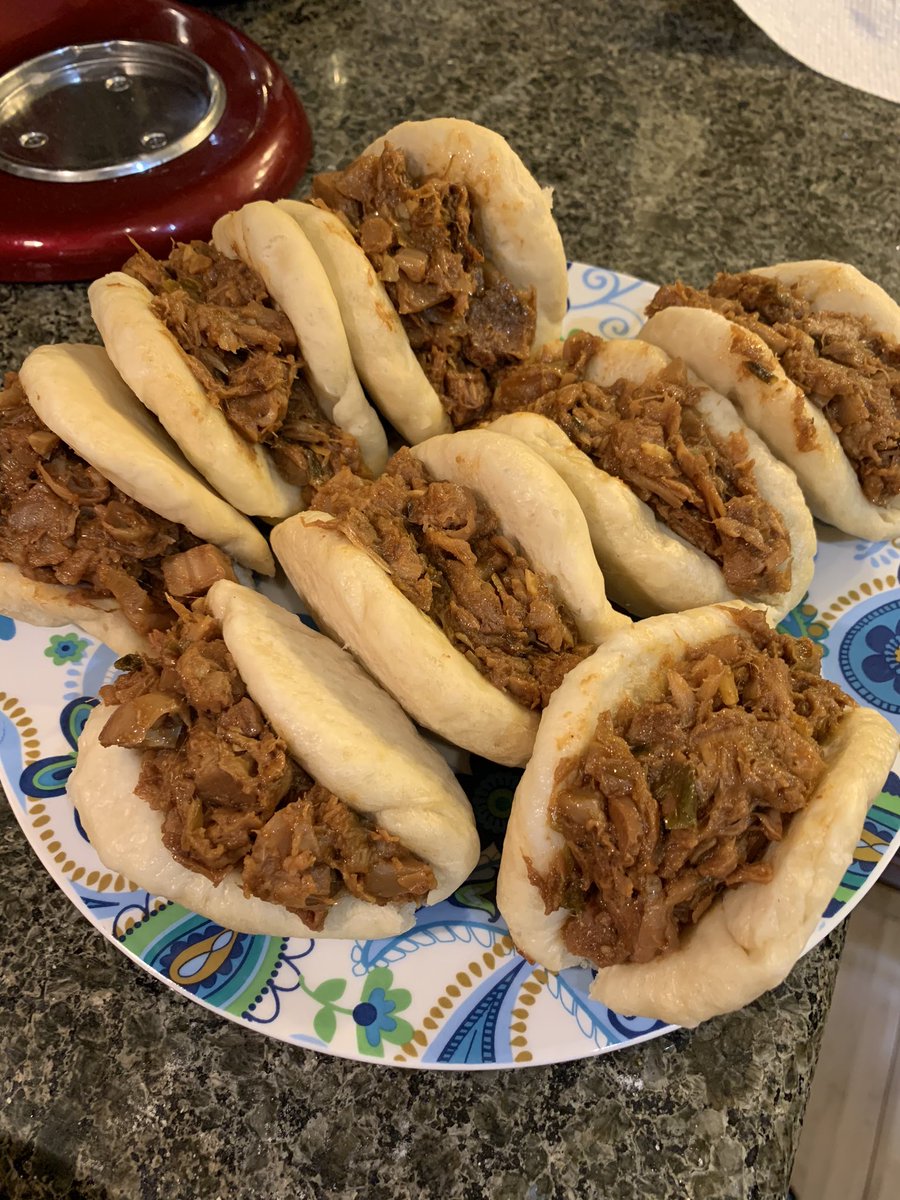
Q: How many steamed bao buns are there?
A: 8